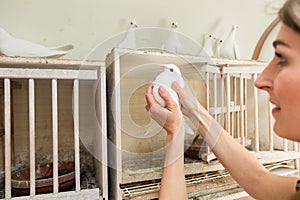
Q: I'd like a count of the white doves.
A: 7